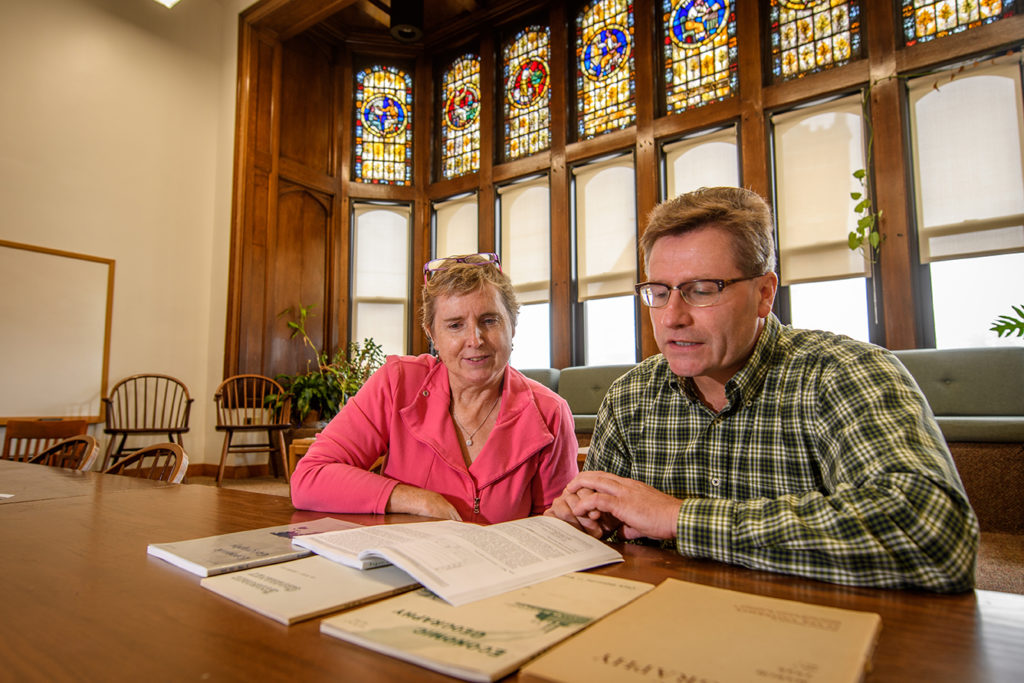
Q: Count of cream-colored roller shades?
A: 7